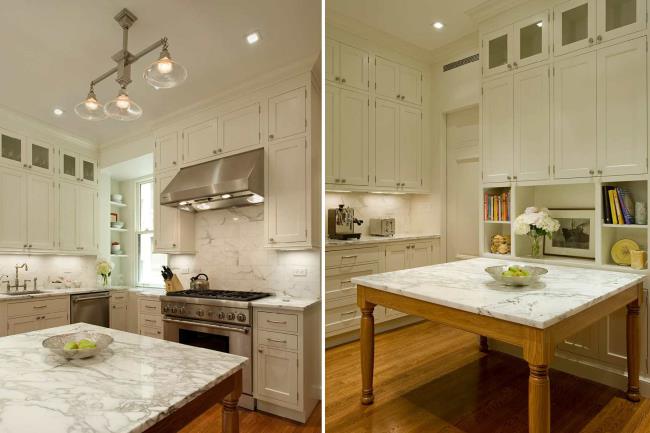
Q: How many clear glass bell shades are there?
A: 3